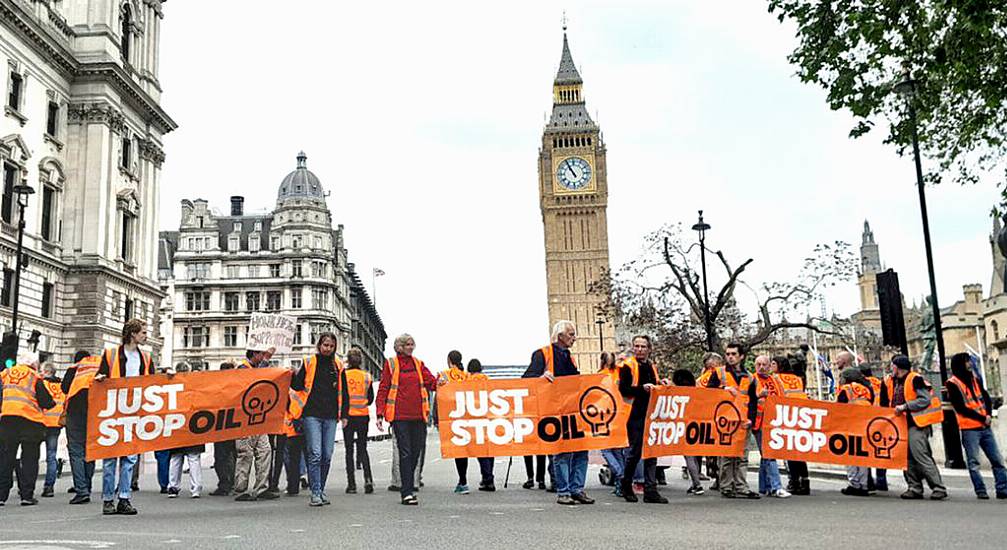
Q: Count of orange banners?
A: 4